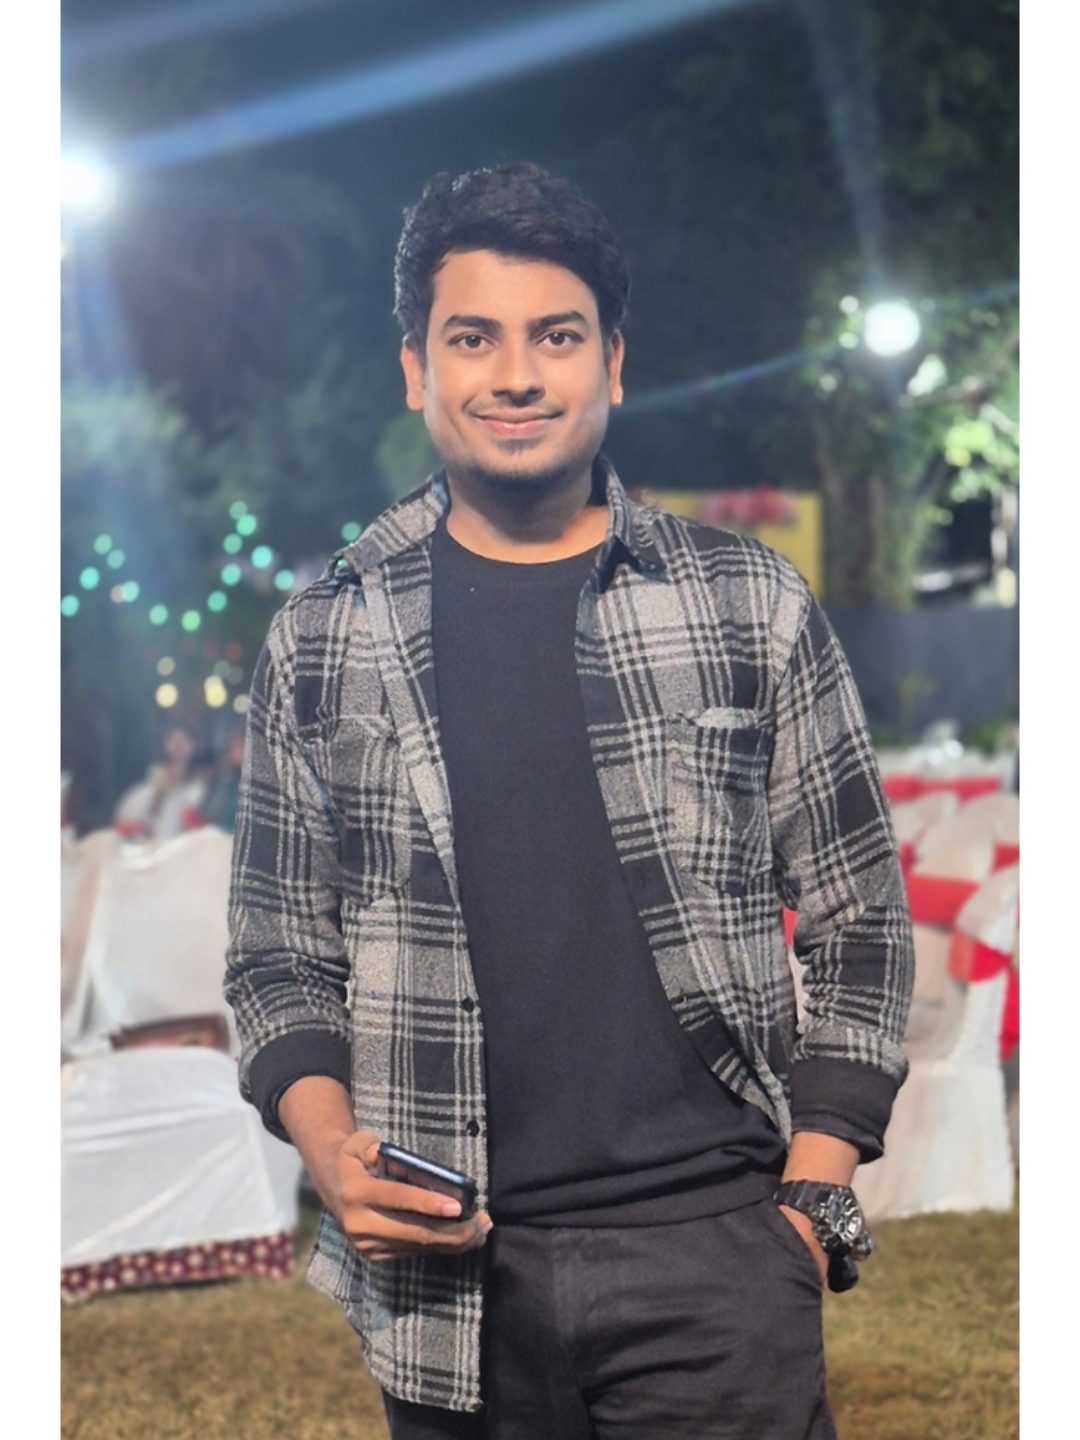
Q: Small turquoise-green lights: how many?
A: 15